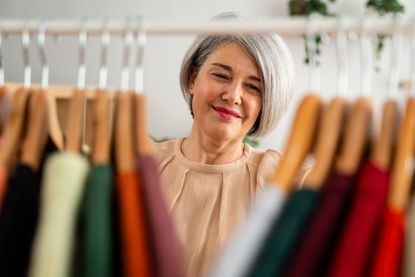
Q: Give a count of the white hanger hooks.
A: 12